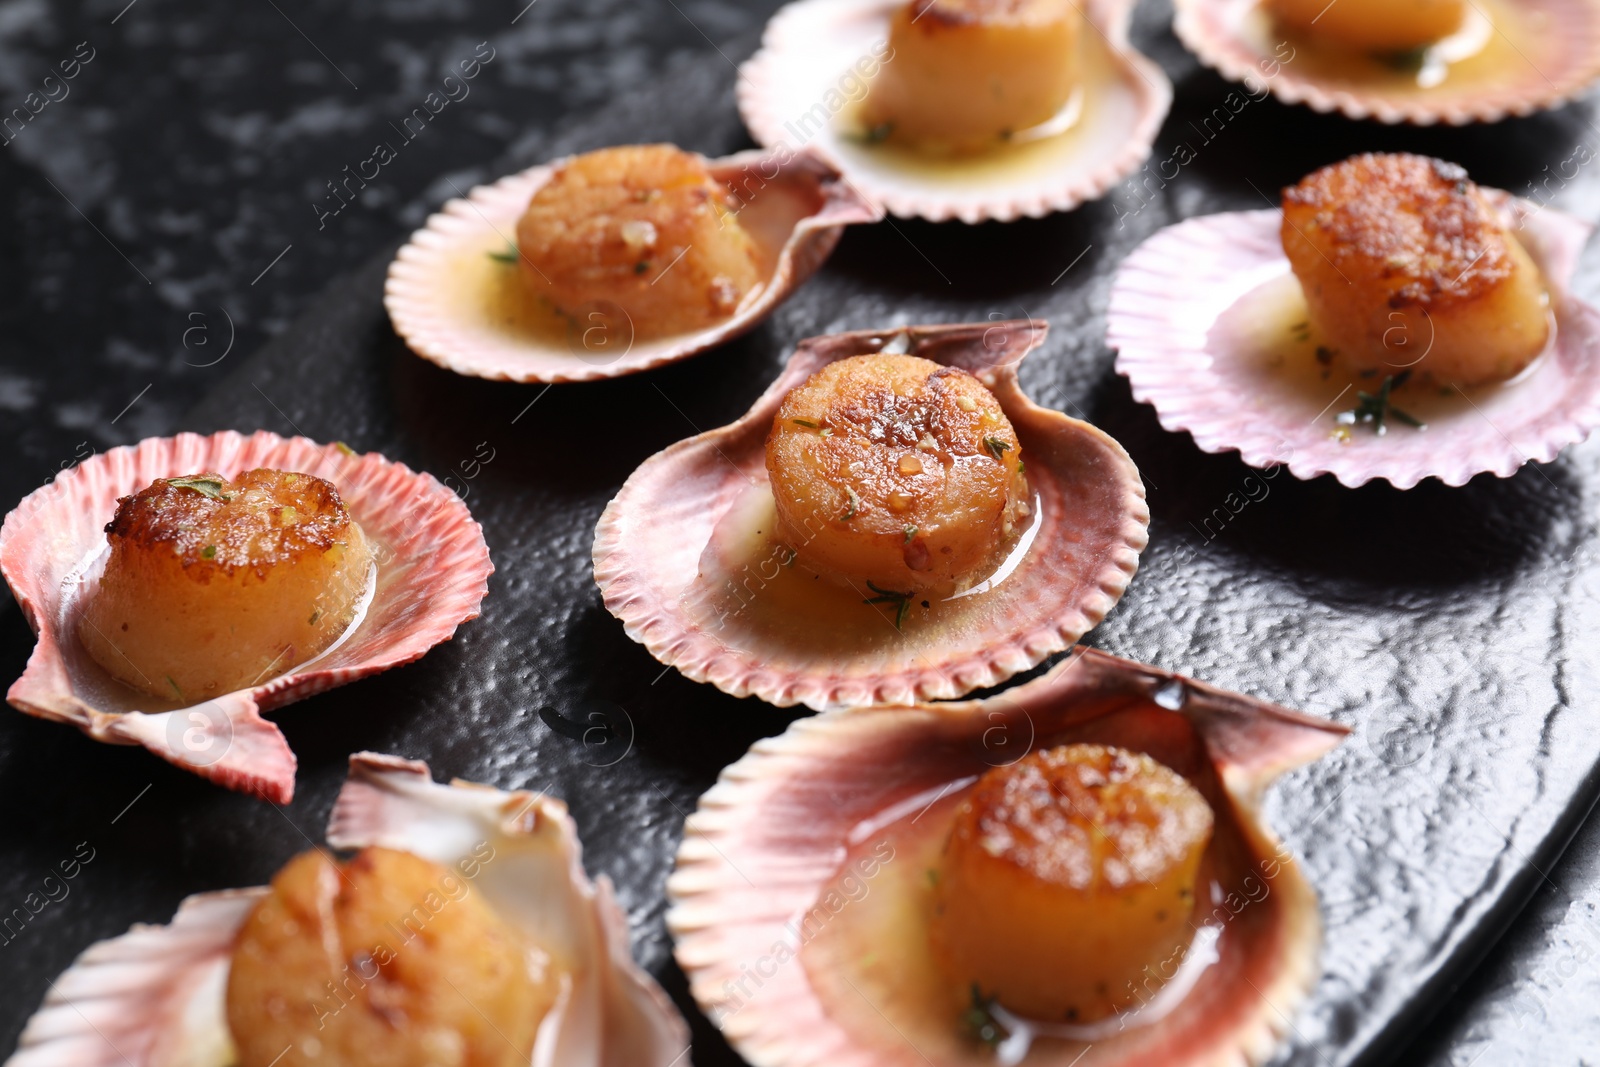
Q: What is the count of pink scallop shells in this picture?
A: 8